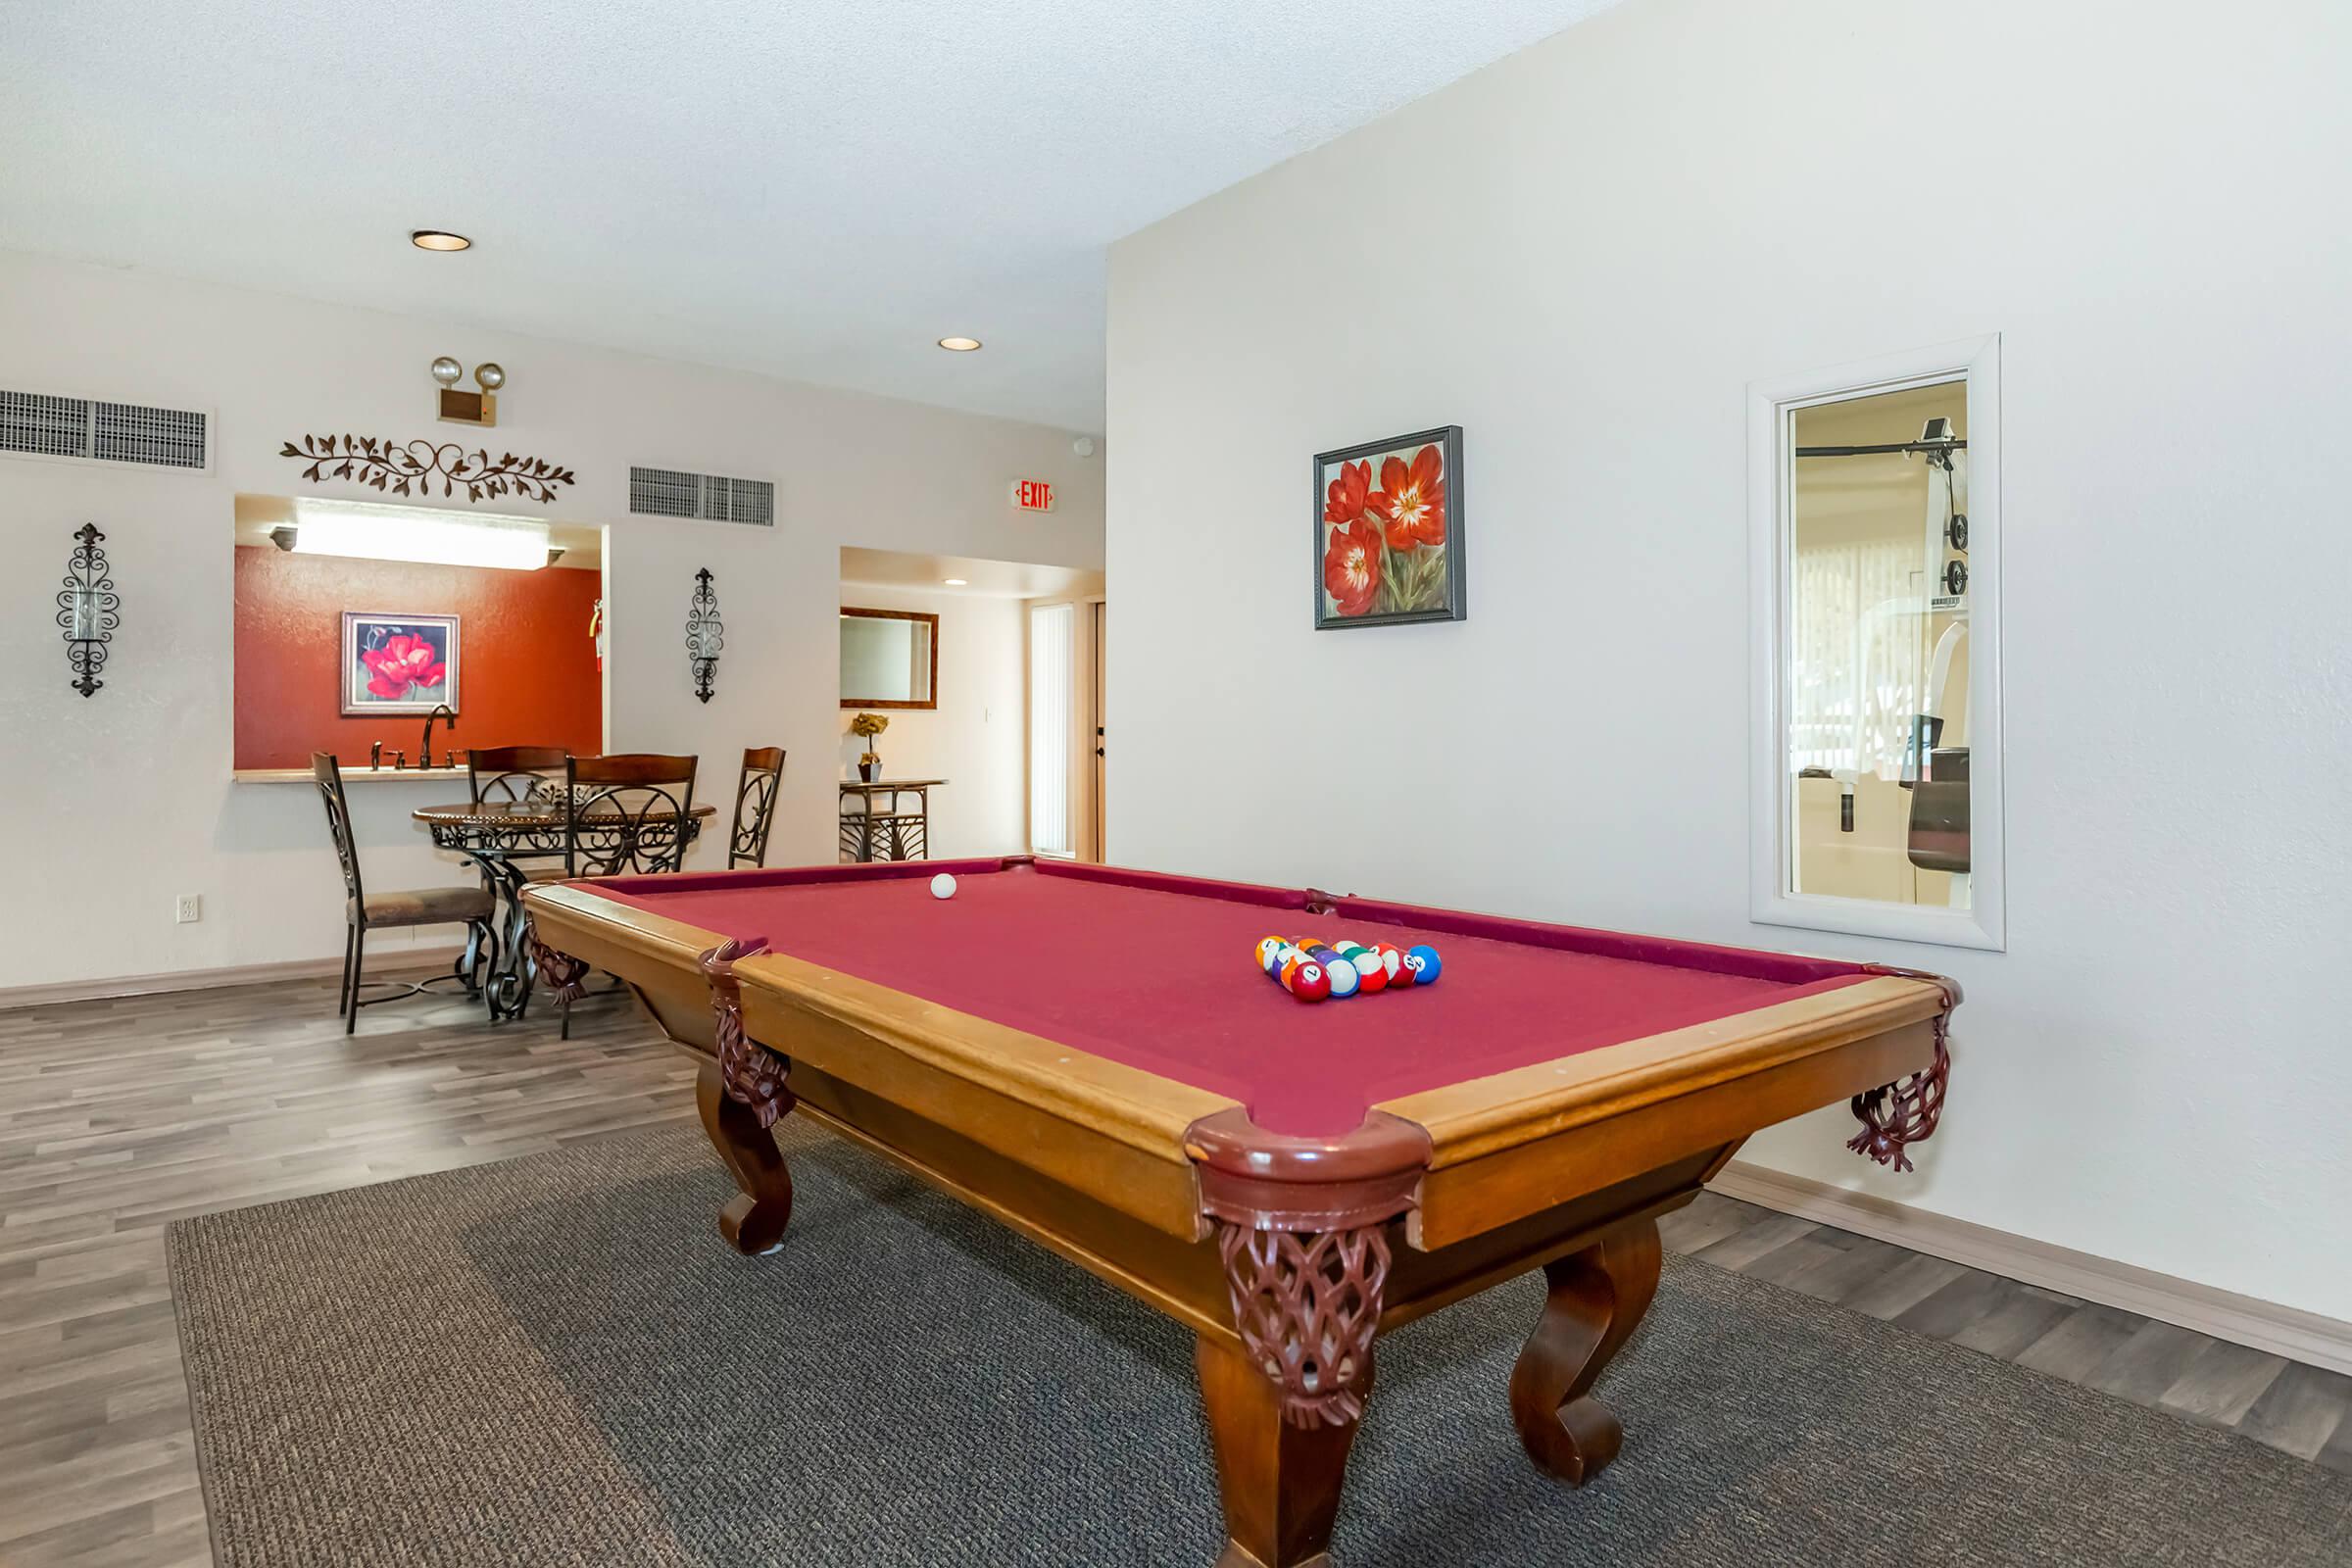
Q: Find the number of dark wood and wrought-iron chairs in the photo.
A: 4